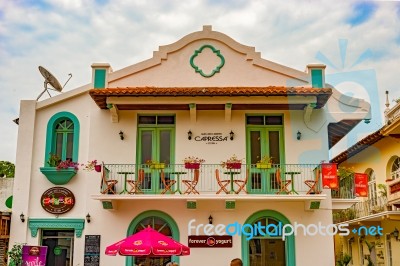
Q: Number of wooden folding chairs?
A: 8